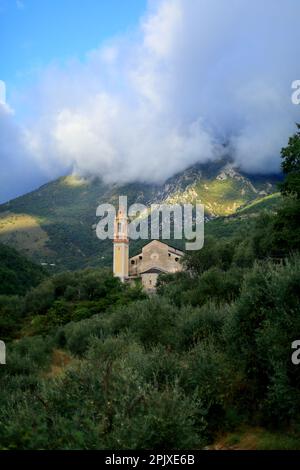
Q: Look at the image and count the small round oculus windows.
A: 4